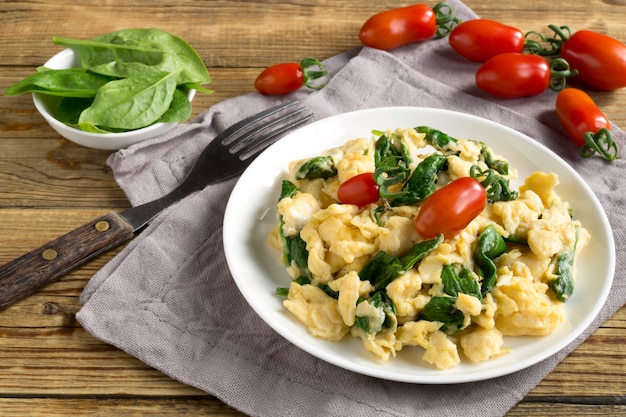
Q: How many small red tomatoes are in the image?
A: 8